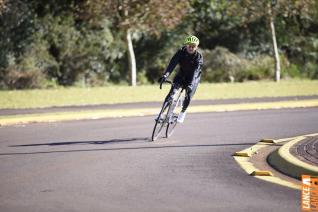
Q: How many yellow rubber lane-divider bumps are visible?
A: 3